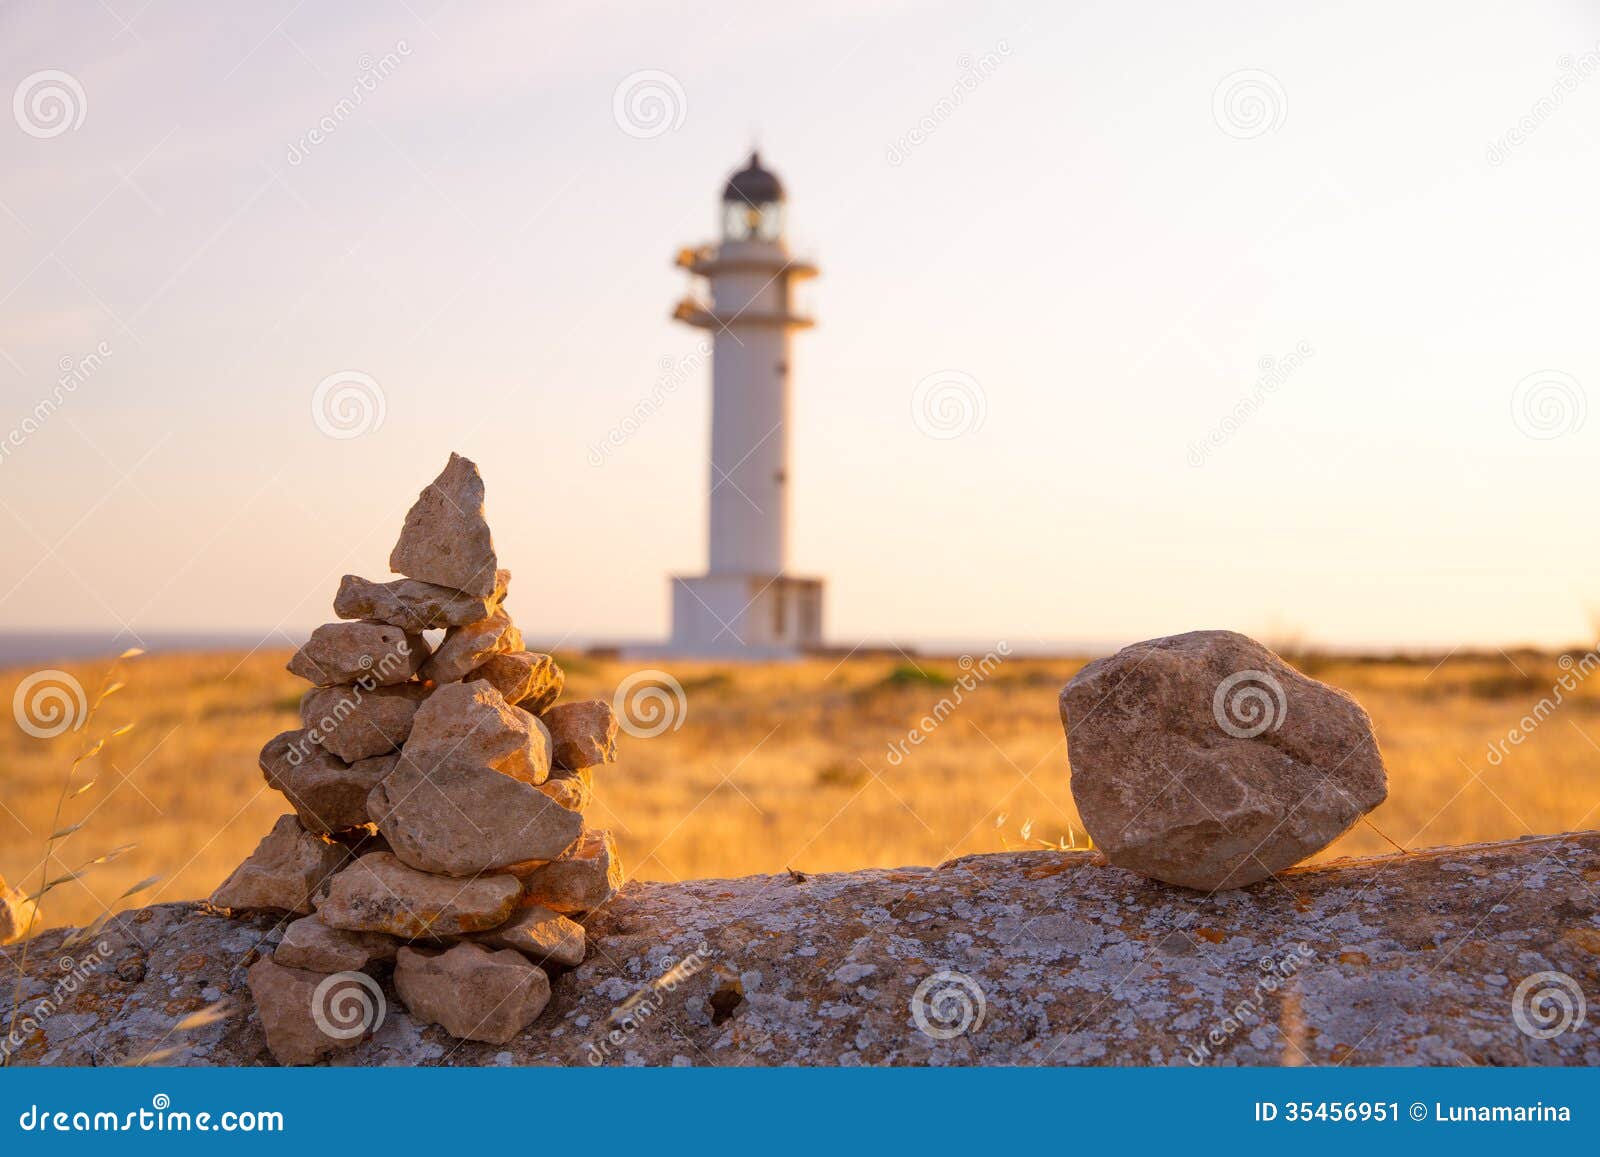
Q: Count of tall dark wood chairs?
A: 0